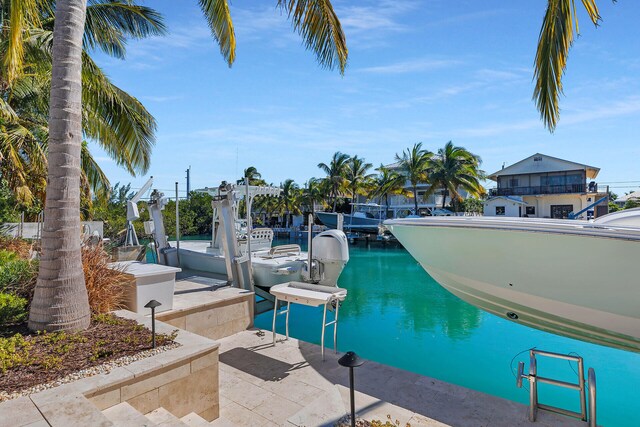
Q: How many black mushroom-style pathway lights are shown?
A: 2